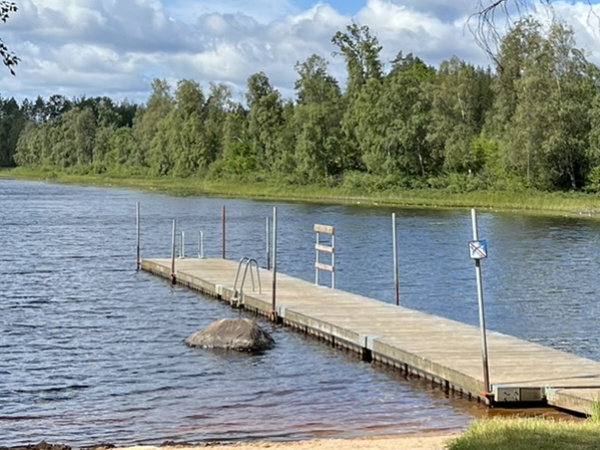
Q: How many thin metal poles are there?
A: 7